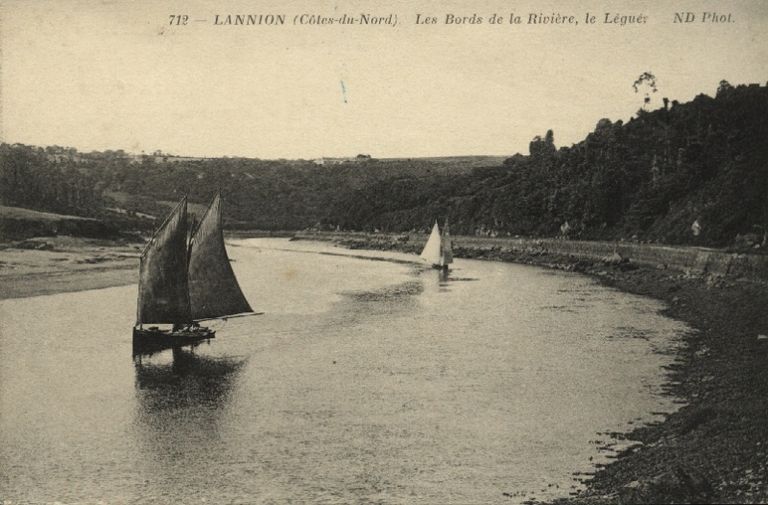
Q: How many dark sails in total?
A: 2